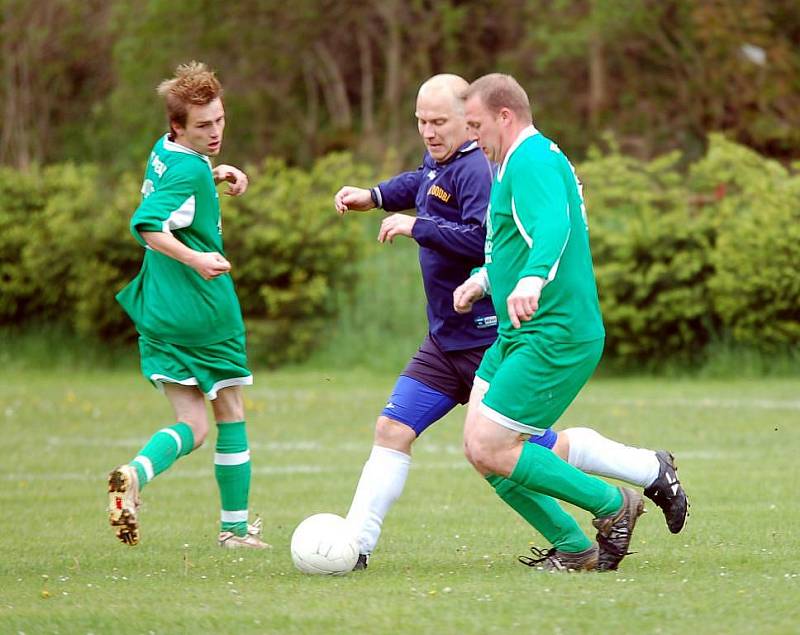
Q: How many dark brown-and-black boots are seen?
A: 2